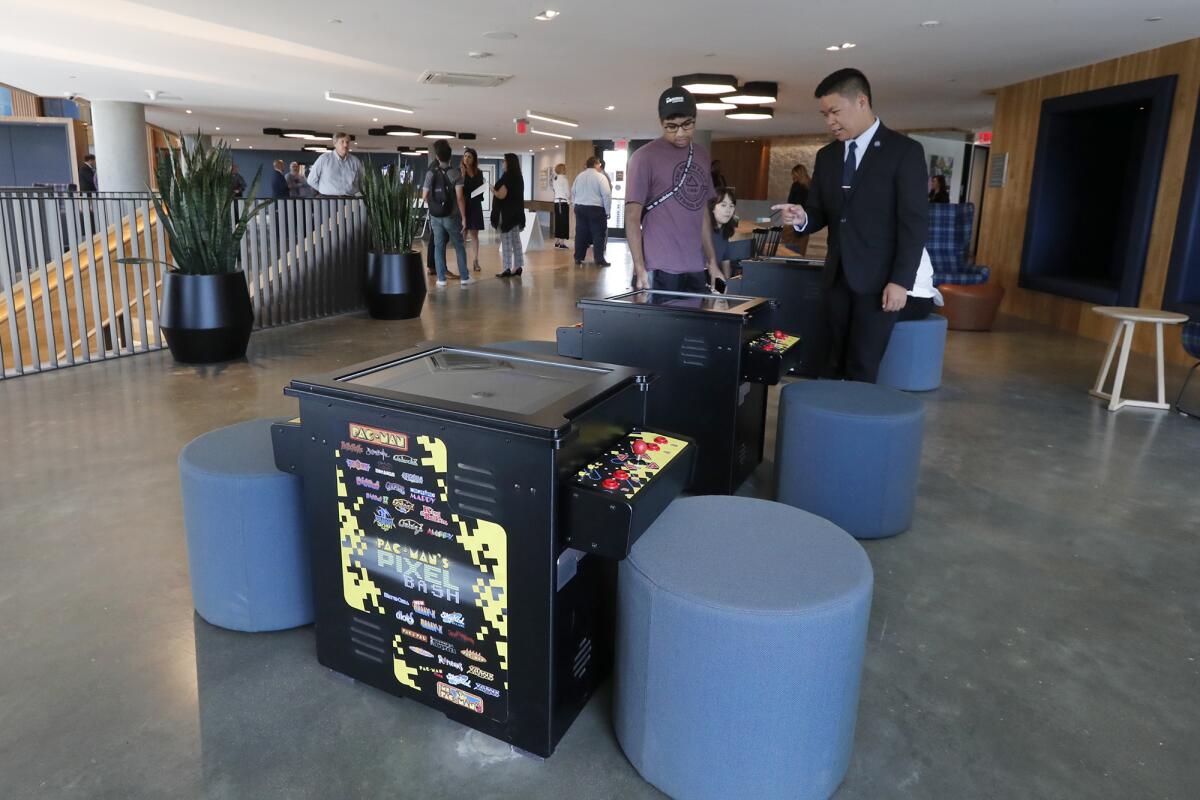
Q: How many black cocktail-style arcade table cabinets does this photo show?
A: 3